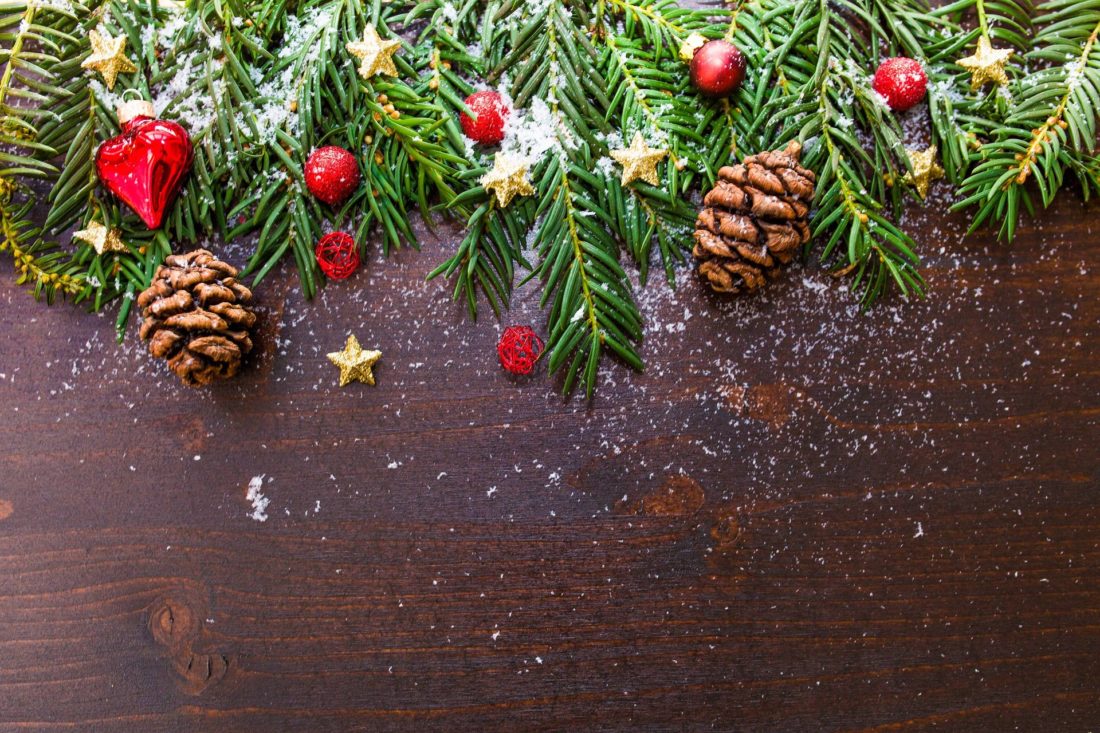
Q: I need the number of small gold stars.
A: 8